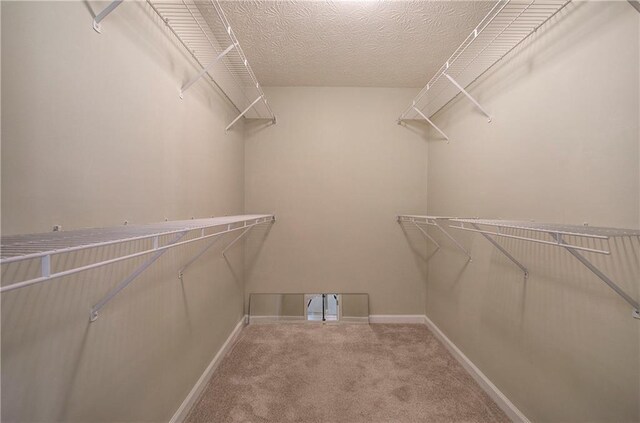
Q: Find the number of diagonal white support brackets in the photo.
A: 12